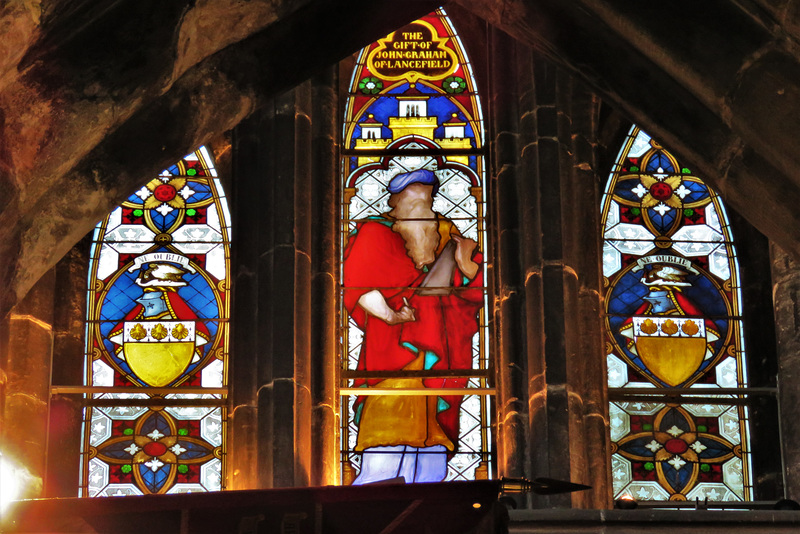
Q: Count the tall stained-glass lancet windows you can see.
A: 3